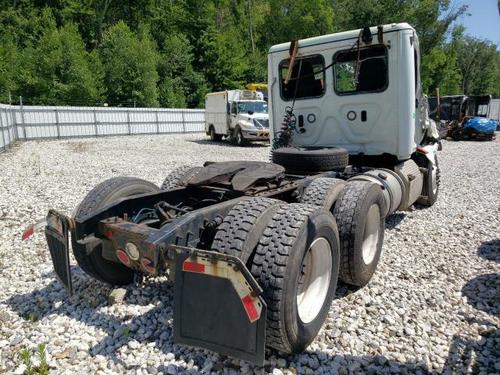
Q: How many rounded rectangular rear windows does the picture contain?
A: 2